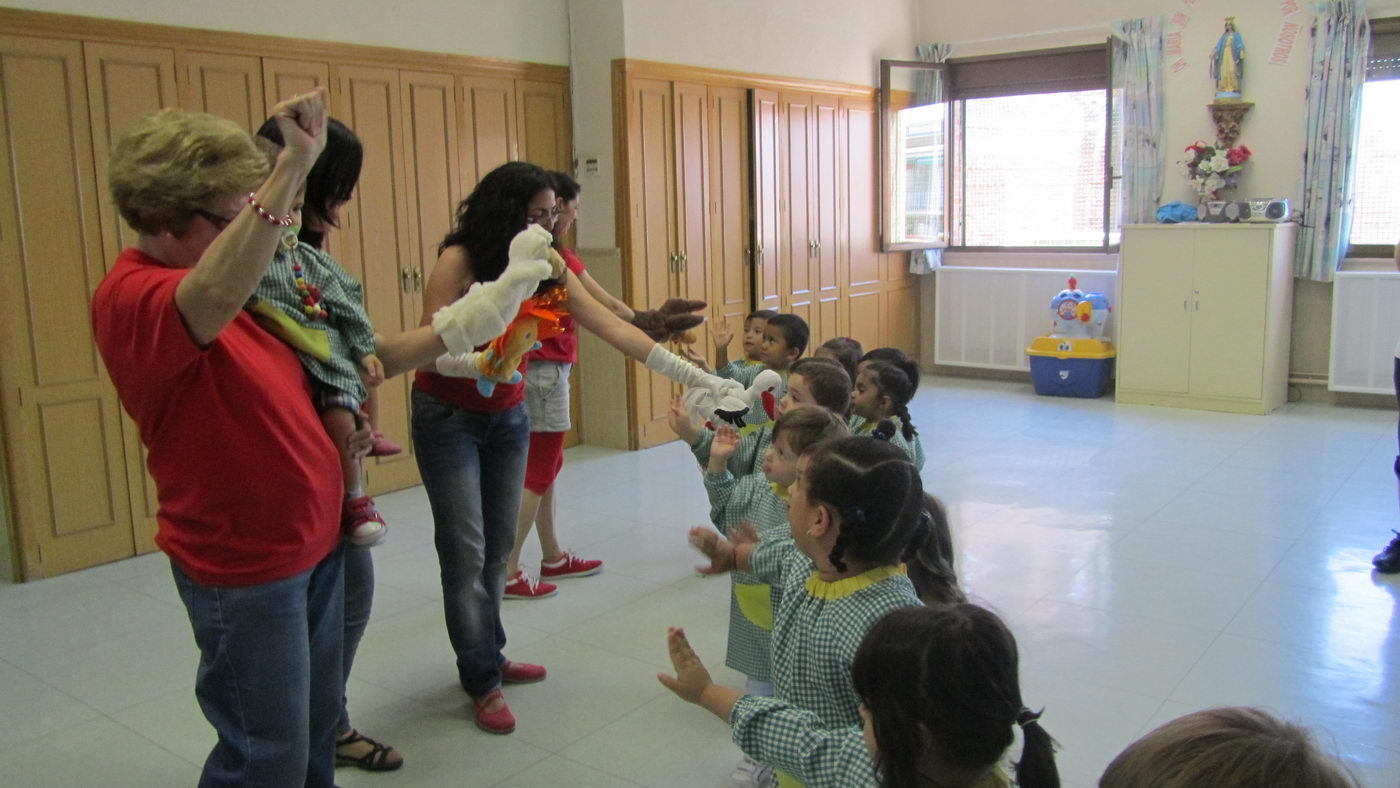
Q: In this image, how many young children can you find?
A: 12